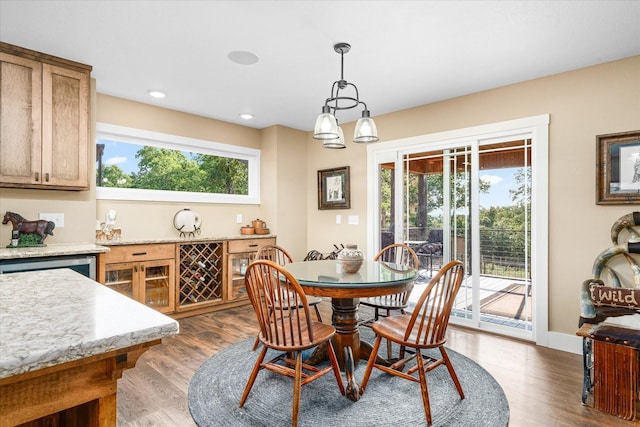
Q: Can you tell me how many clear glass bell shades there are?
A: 3